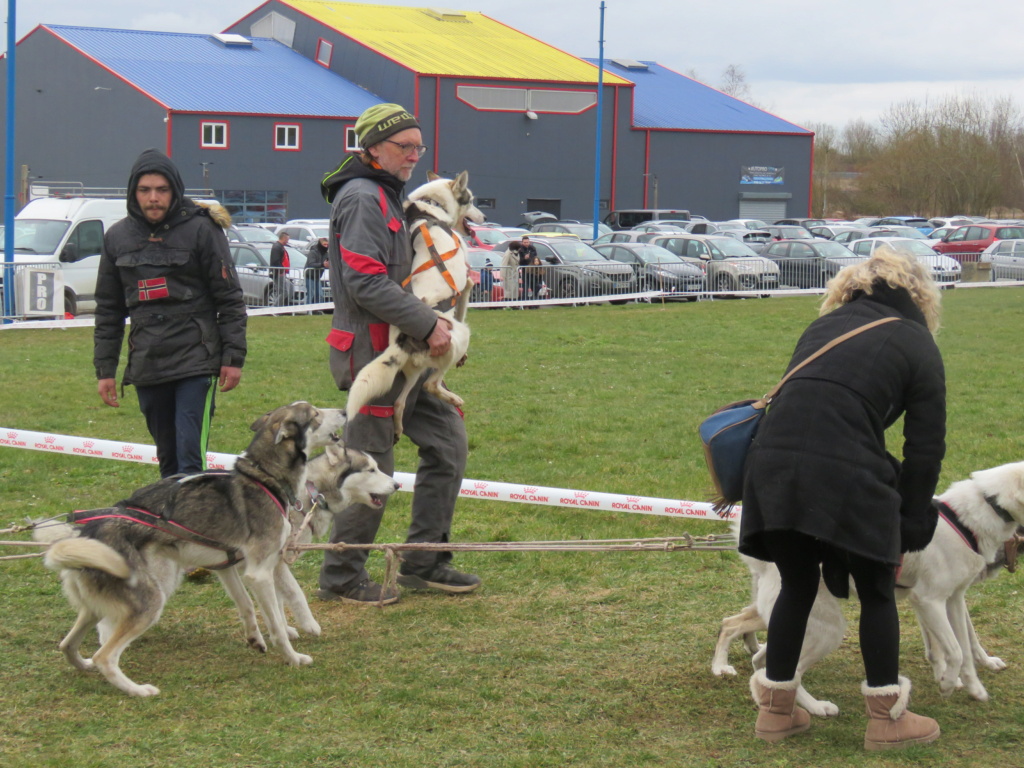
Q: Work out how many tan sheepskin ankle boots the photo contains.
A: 2